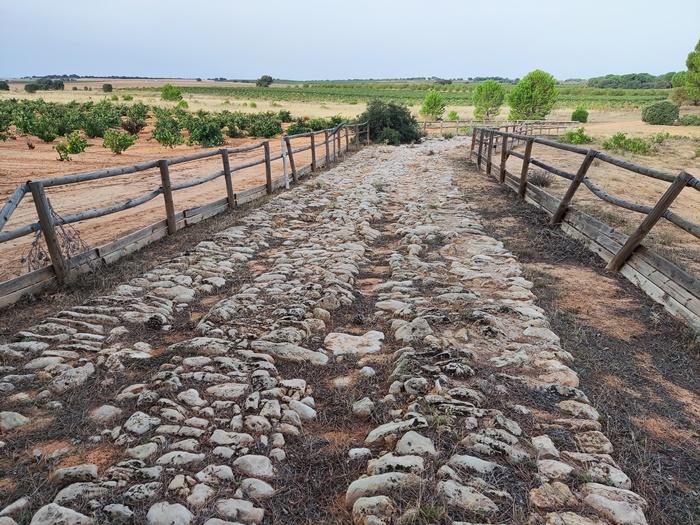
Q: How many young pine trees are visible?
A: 3